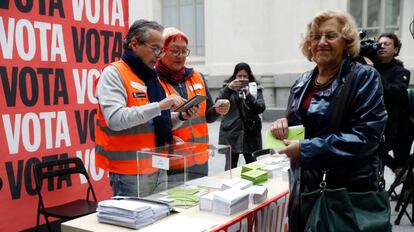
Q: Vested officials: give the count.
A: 2